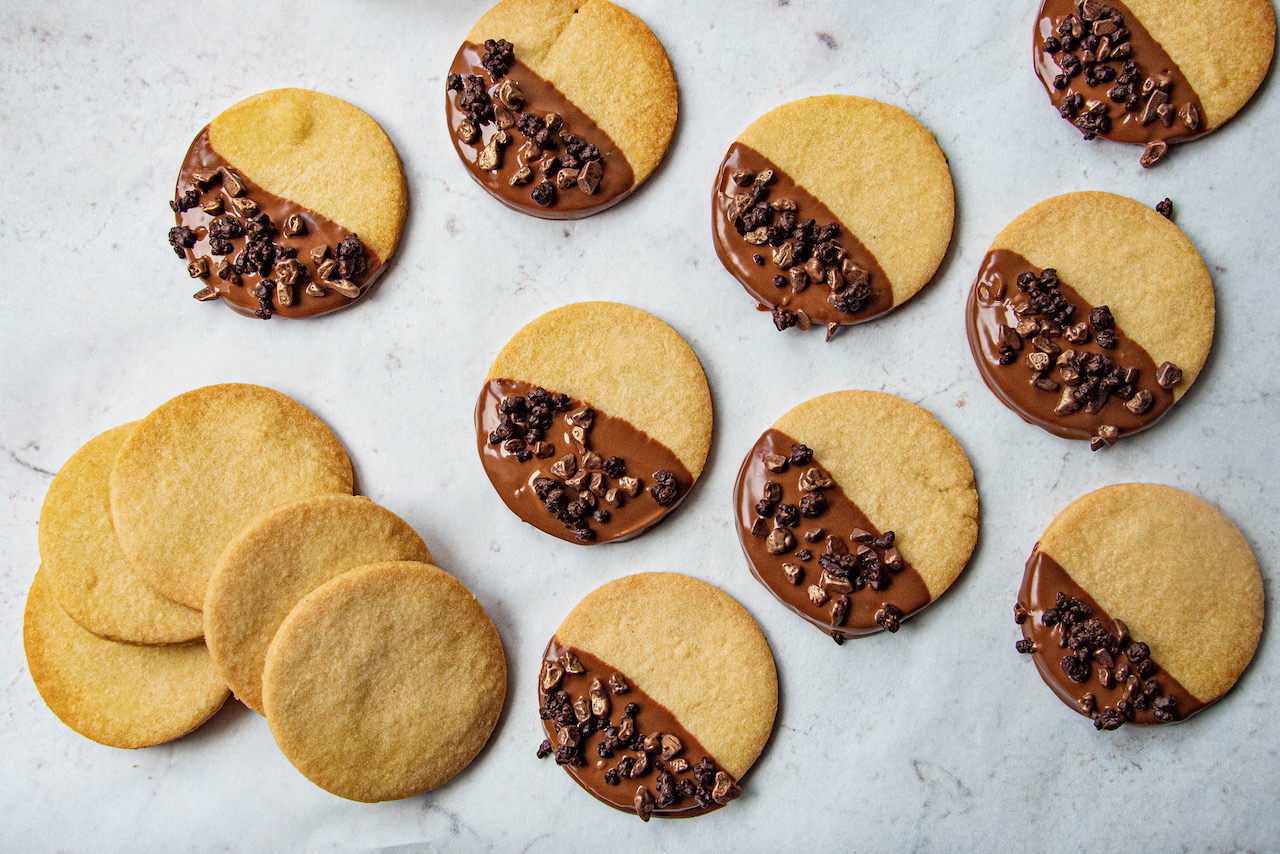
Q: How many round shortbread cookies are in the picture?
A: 14